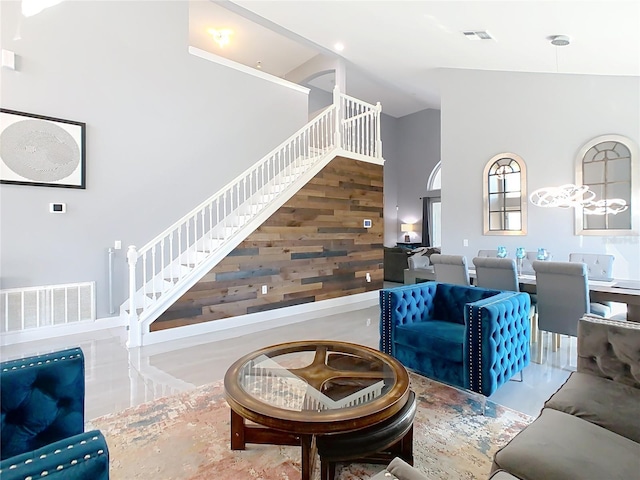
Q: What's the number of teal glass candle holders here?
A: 3